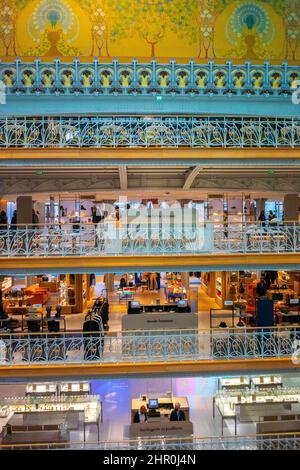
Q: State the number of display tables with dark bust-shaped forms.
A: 1